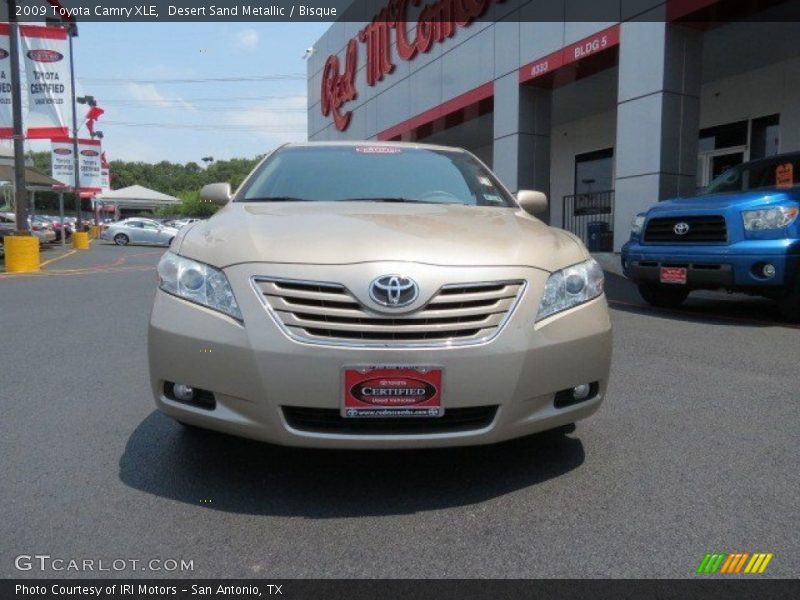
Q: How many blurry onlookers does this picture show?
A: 0